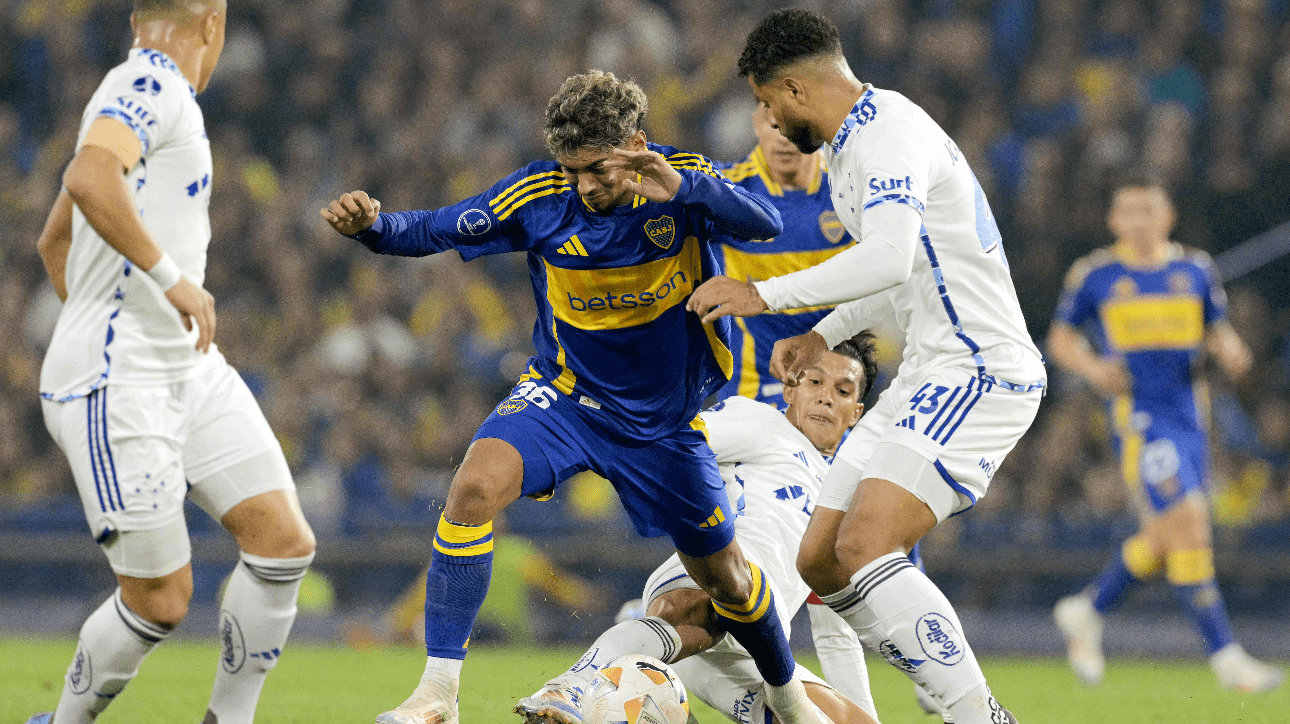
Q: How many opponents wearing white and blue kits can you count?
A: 3